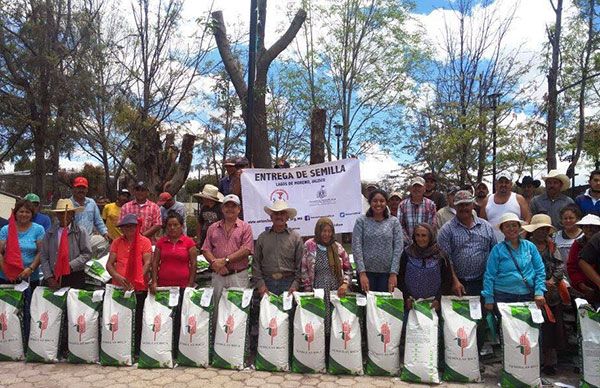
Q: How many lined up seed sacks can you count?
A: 15